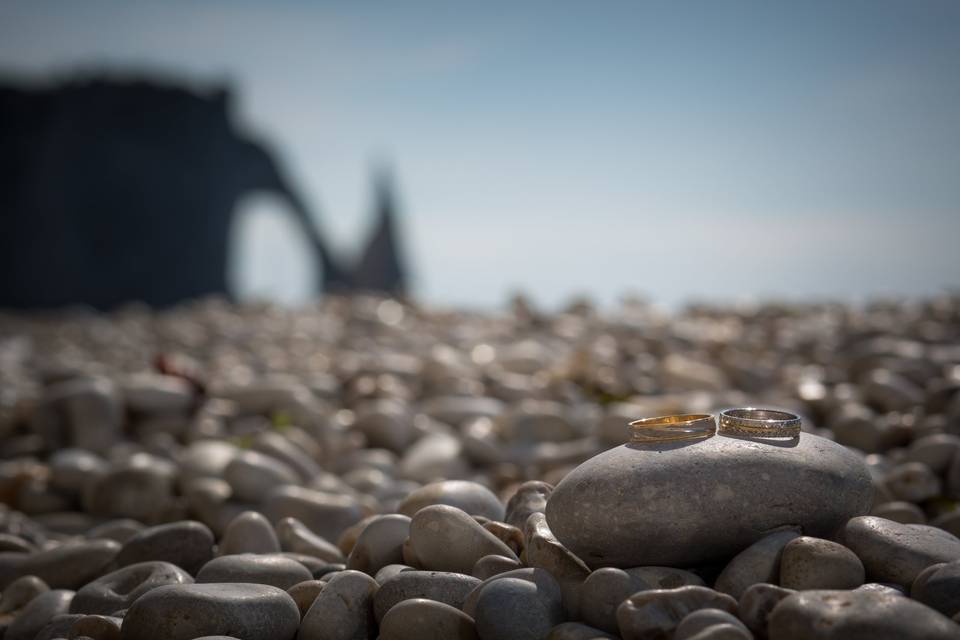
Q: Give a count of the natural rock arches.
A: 1